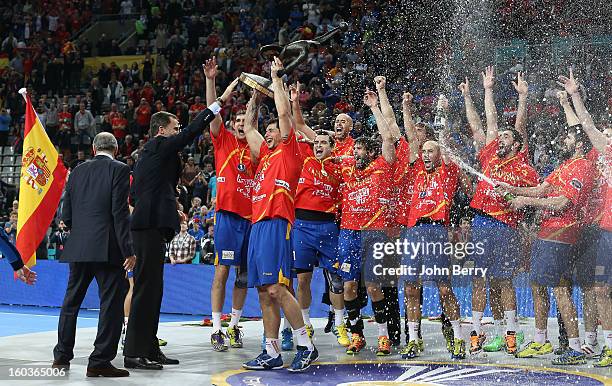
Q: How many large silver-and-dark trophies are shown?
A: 1